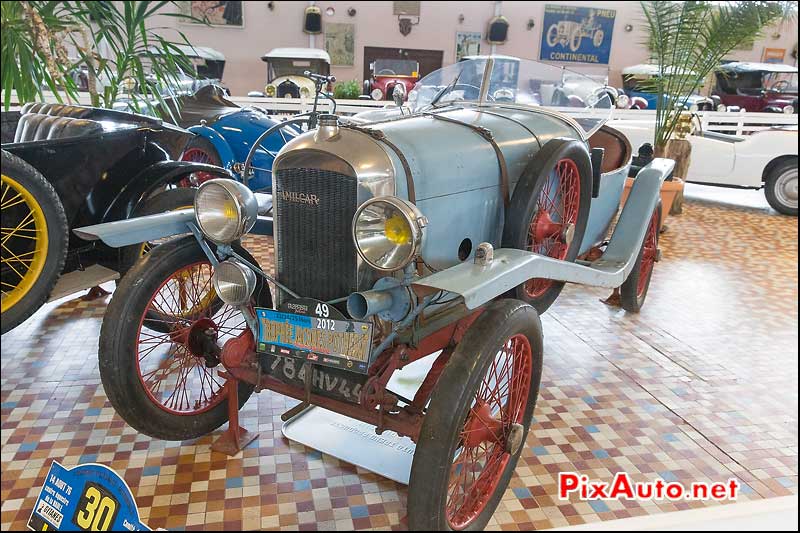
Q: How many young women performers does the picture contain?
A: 0